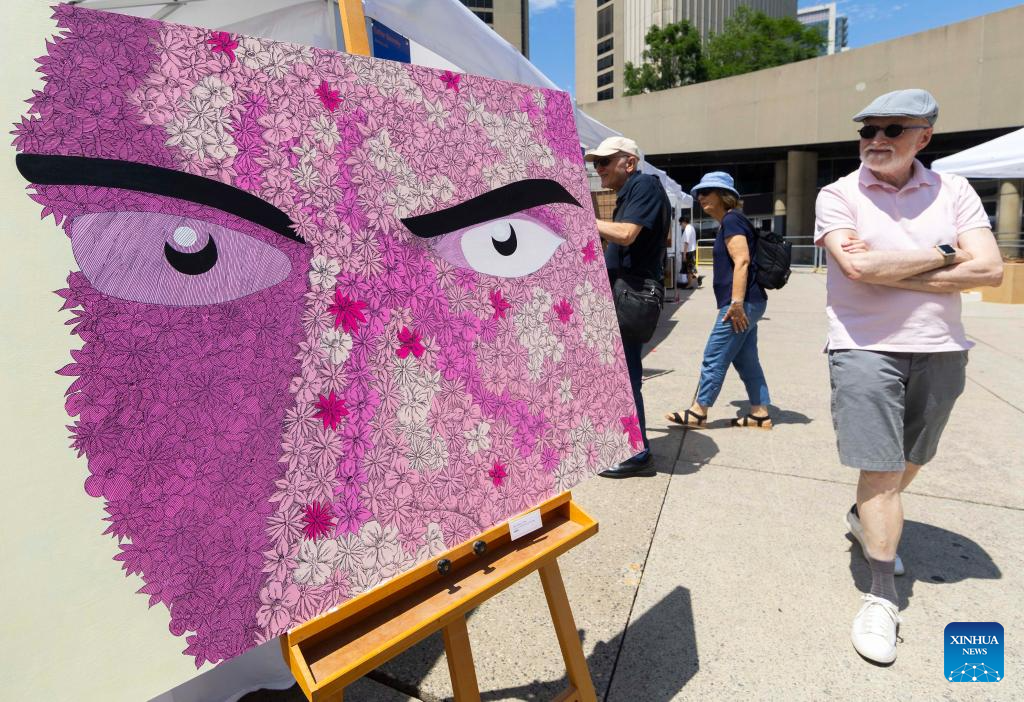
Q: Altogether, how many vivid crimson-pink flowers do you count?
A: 12